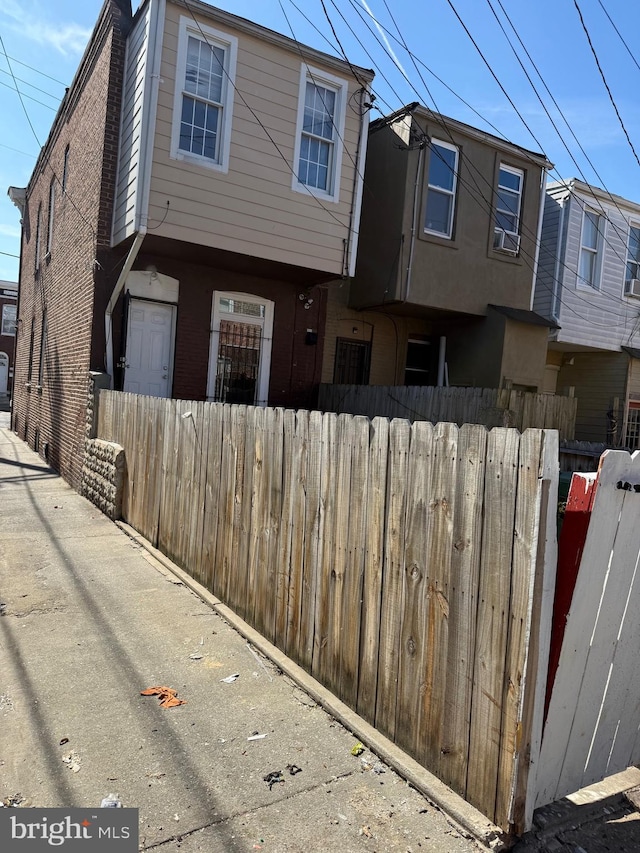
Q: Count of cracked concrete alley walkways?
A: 1